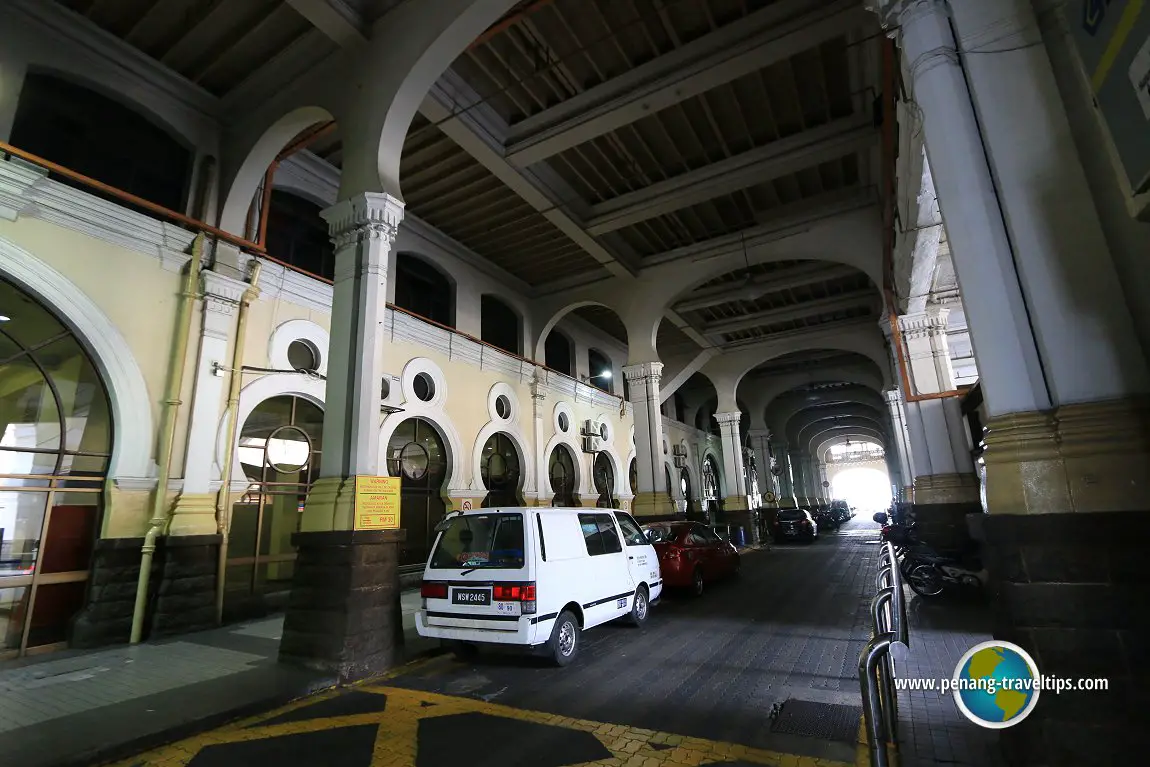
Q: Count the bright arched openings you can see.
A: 1